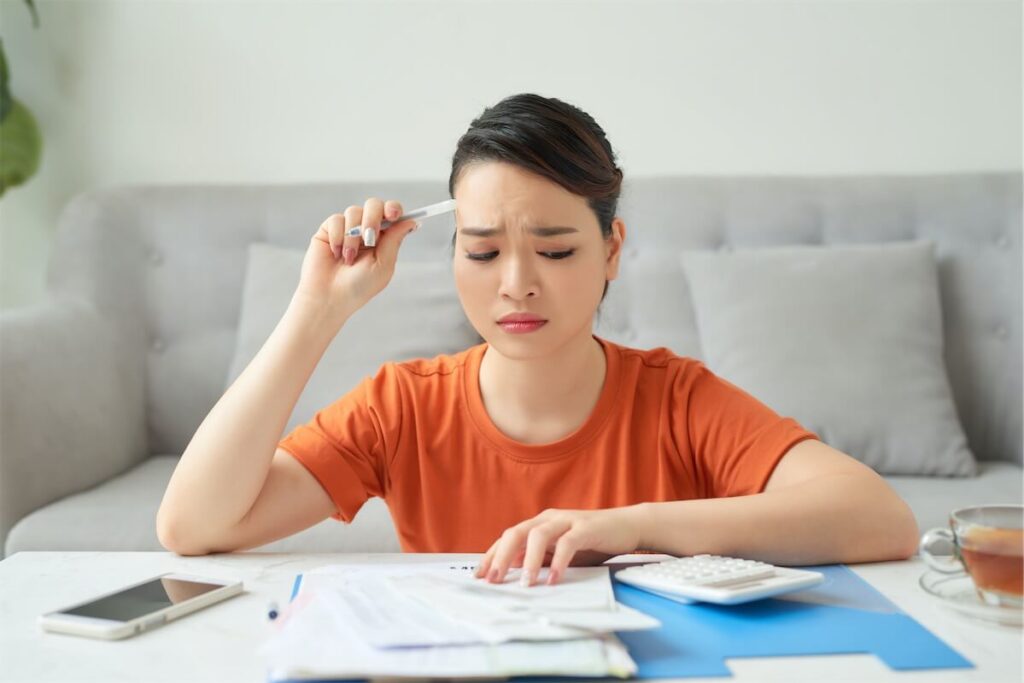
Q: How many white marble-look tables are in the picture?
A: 1